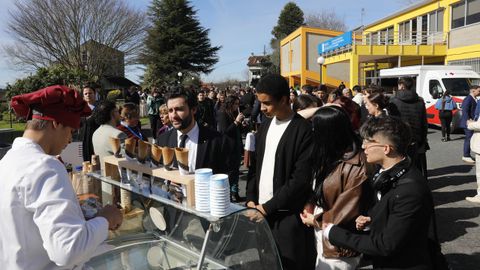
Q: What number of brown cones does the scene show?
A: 6